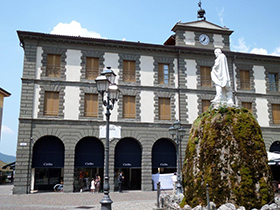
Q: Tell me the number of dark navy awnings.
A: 4